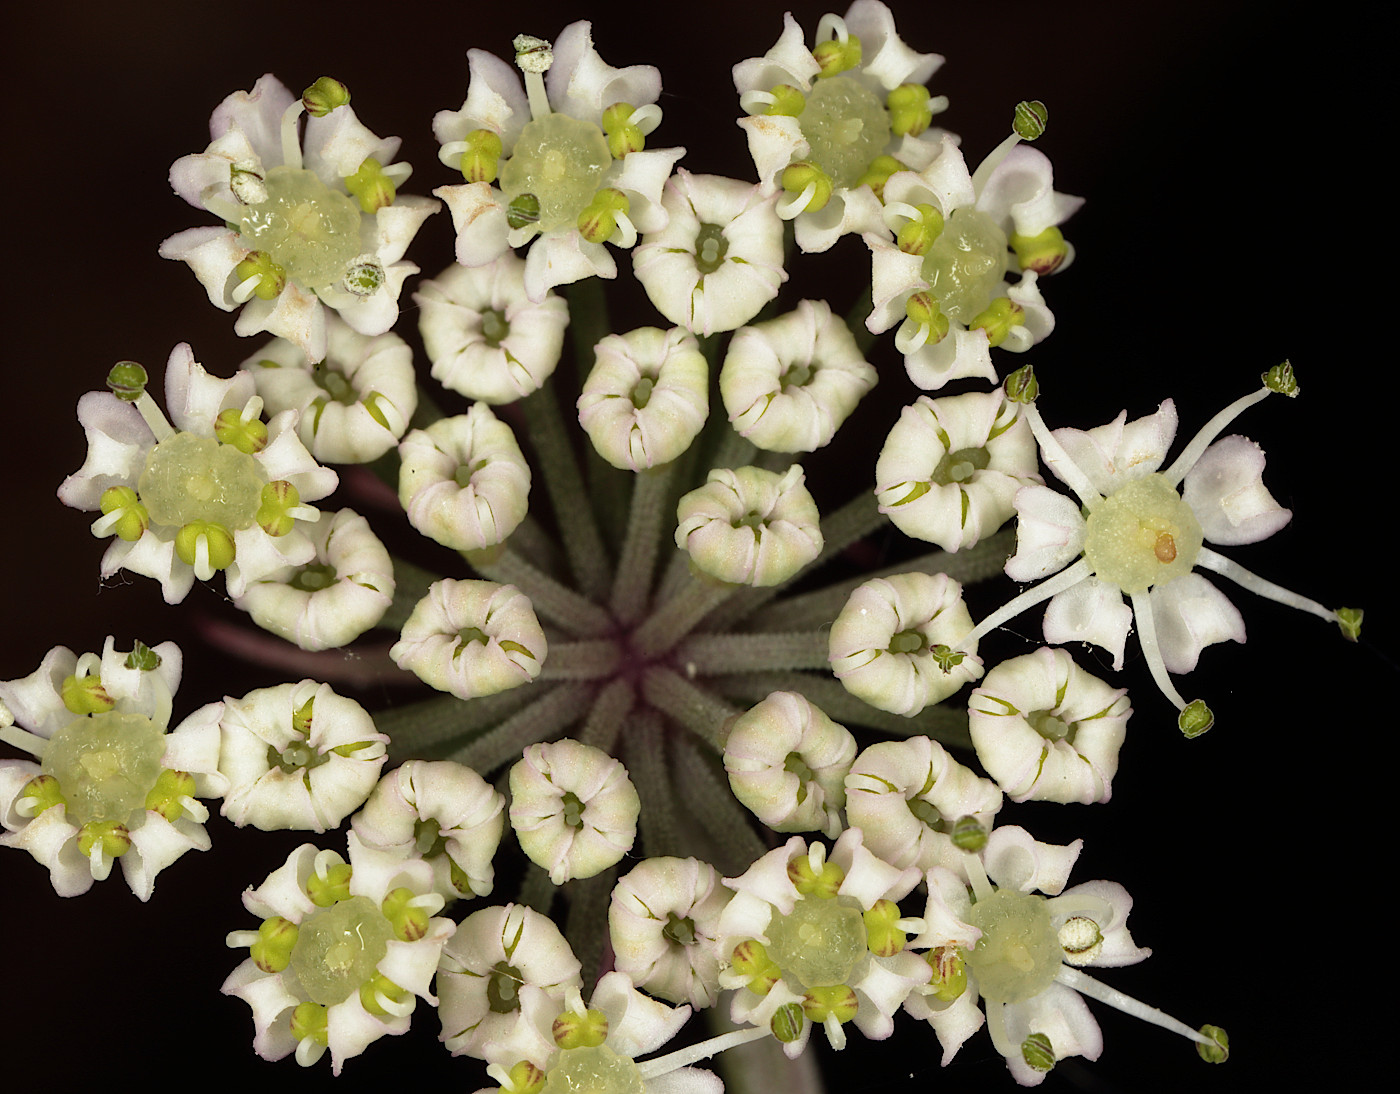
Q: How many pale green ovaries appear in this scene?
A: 11